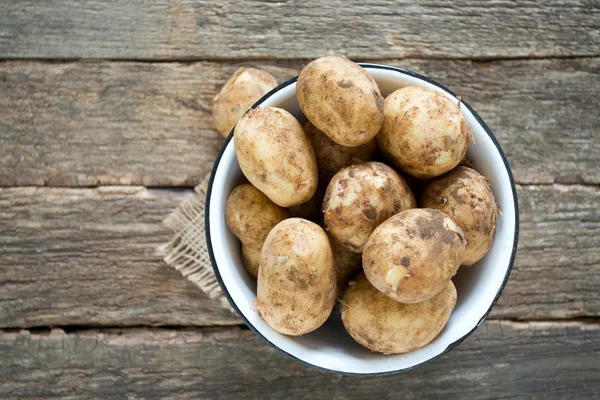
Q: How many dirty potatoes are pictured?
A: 12